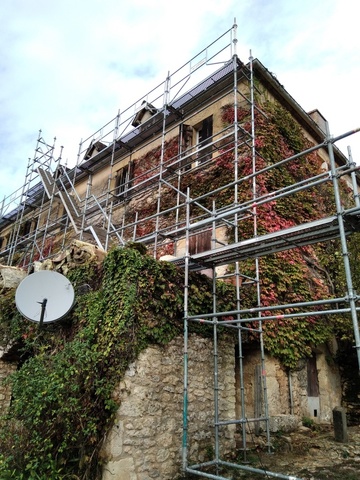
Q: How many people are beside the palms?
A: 0